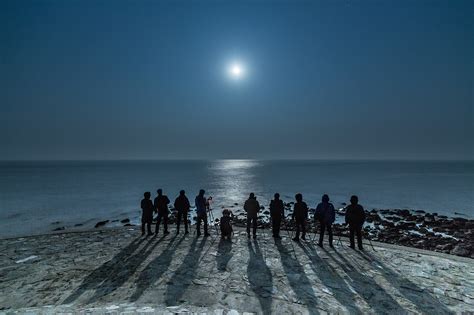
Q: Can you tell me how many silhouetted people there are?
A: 10